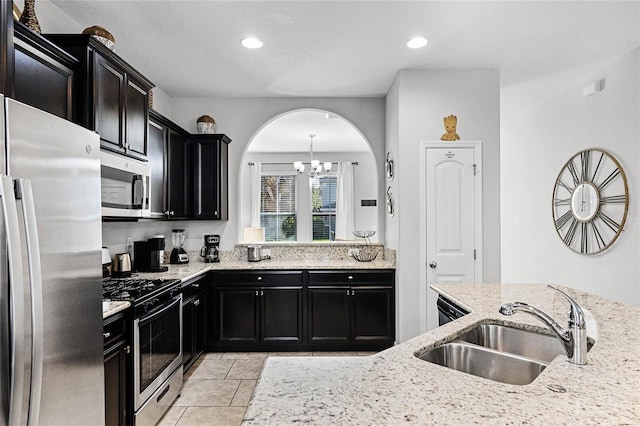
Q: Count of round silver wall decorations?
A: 2